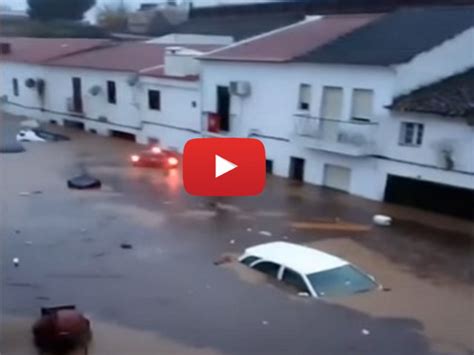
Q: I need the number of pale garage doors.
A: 1